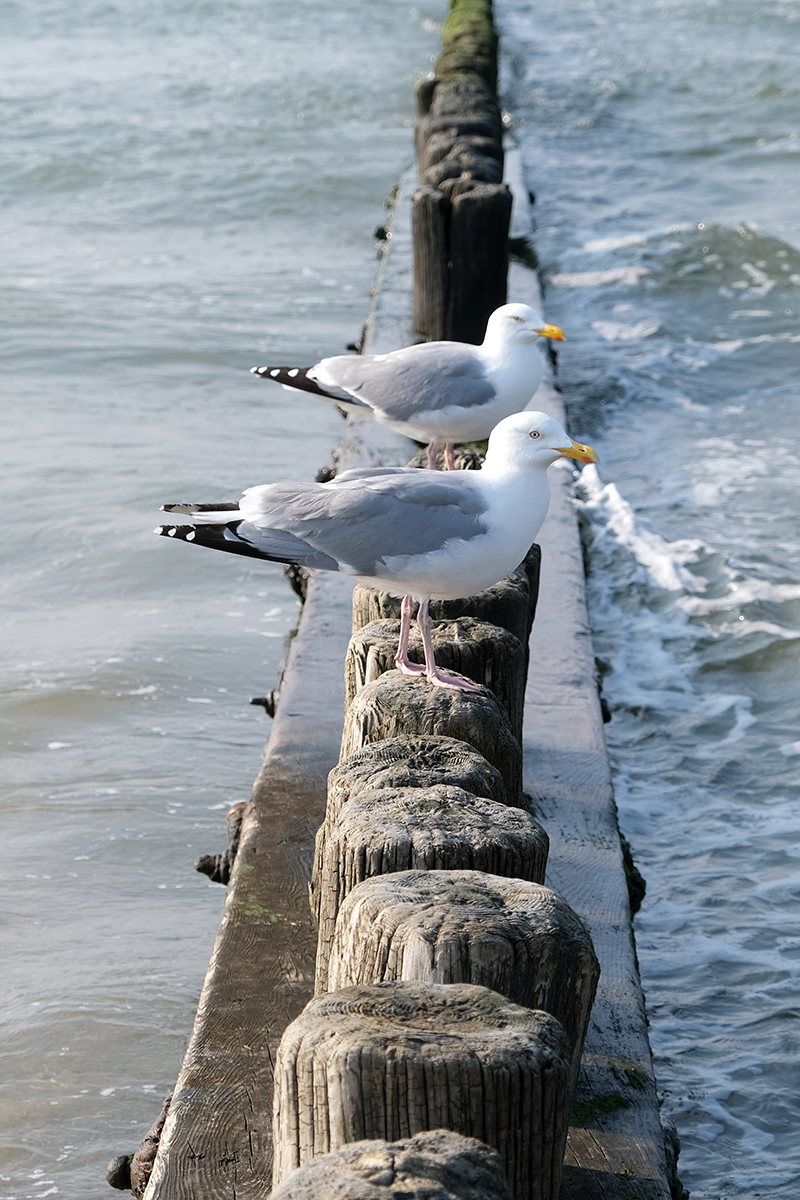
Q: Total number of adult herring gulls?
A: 2